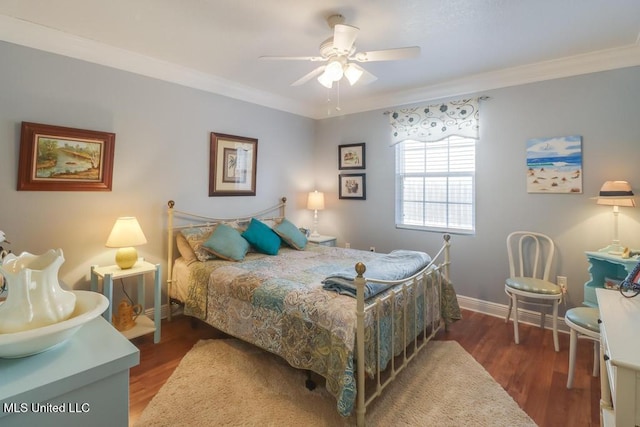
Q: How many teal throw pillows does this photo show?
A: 3